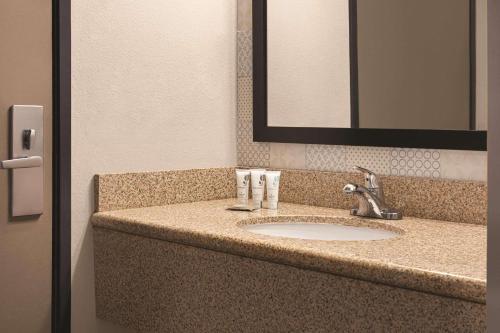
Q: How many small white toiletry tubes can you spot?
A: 3